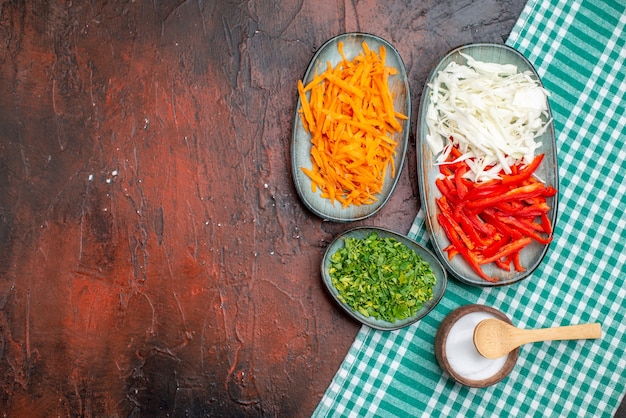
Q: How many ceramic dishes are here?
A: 3